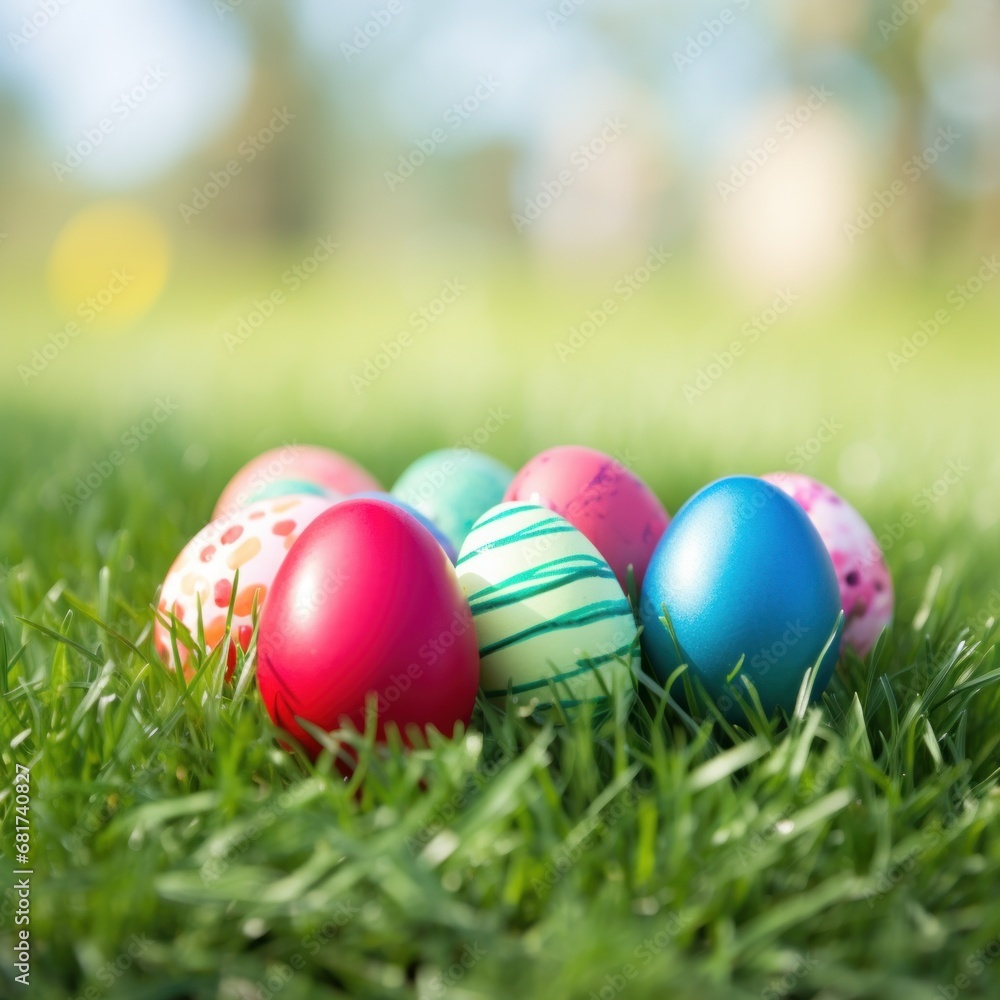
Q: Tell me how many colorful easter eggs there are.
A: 9